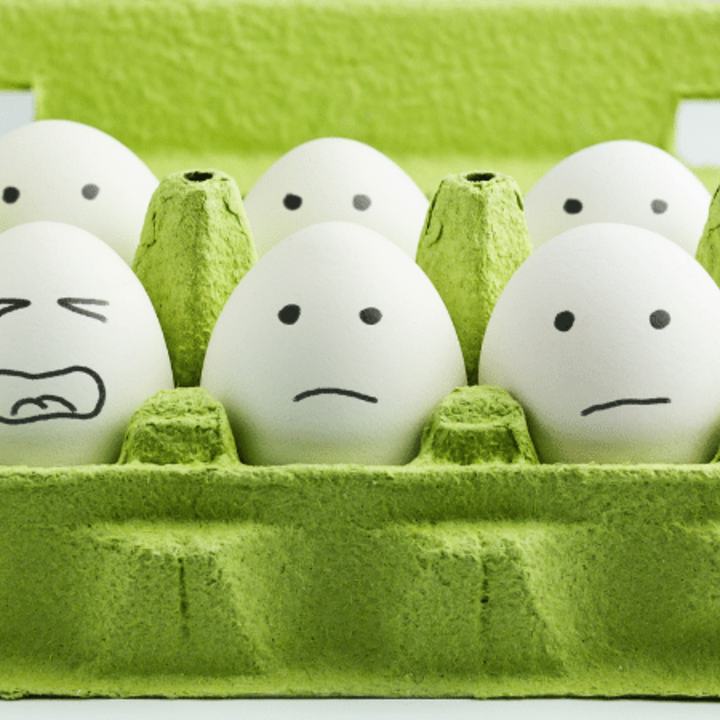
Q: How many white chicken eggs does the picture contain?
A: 6